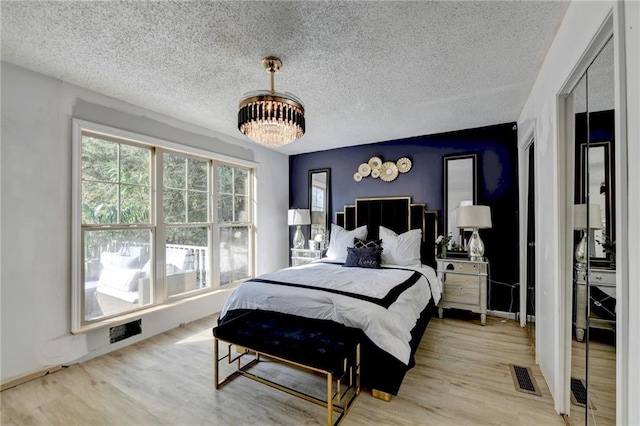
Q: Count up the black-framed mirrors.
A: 2